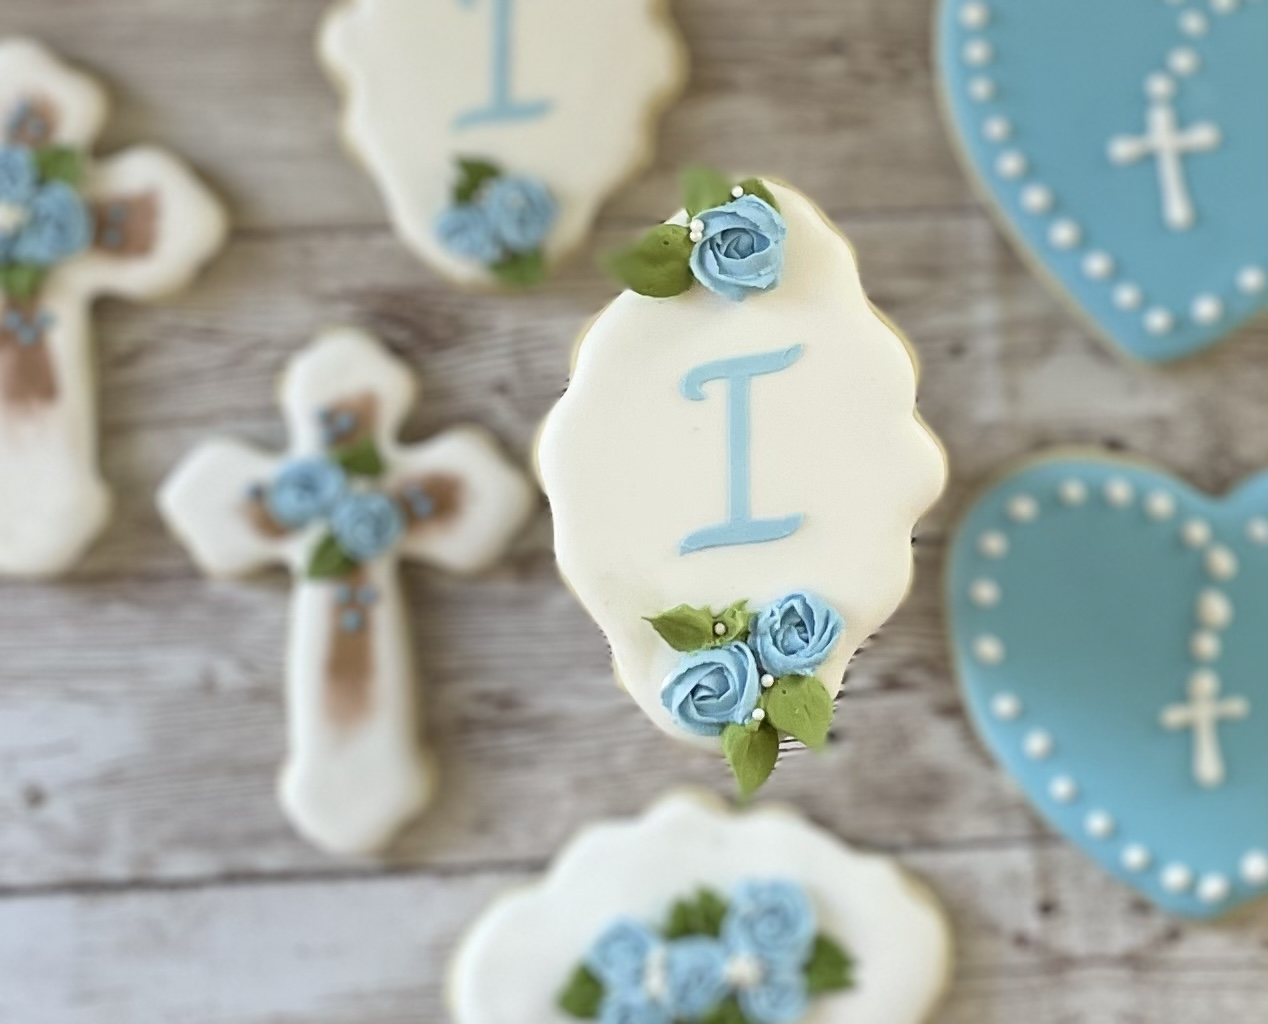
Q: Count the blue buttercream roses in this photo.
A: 14